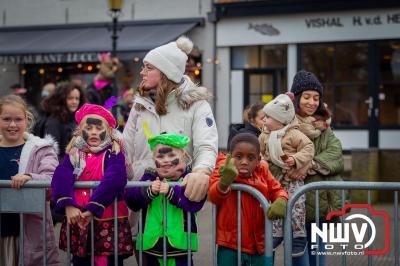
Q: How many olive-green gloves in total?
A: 2